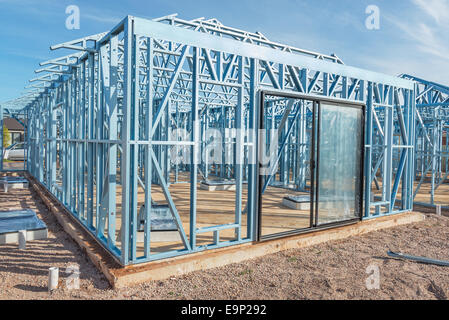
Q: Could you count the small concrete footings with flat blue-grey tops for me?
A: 5